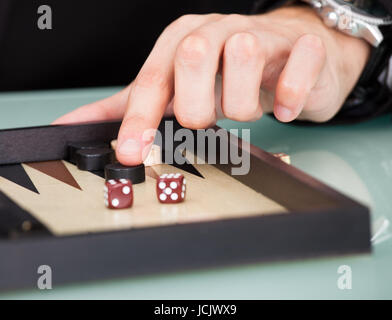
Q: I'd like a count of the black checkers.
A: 3